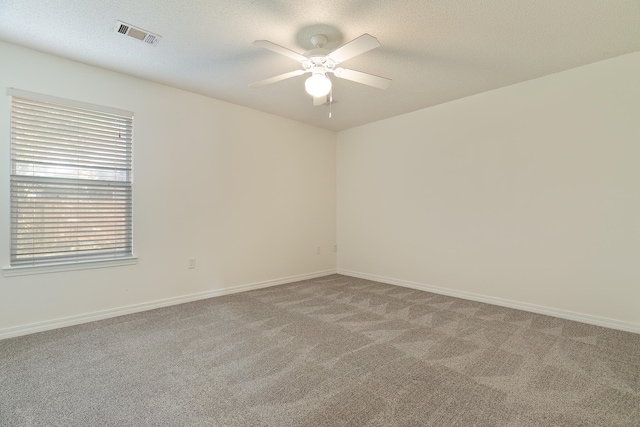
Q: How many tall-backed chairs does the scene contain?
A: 0